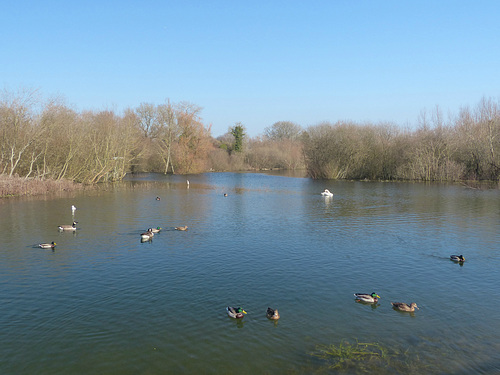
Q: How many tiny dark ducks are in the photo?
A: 2